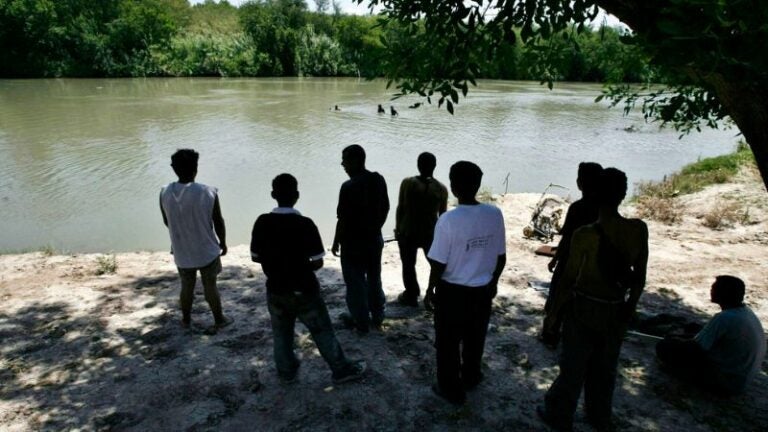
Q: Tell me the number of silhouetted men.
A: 8